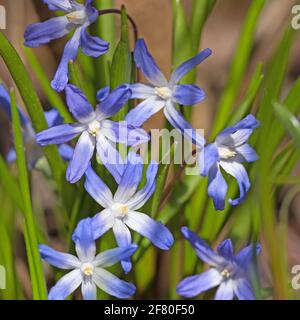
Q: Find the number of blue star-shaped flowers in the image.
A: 7